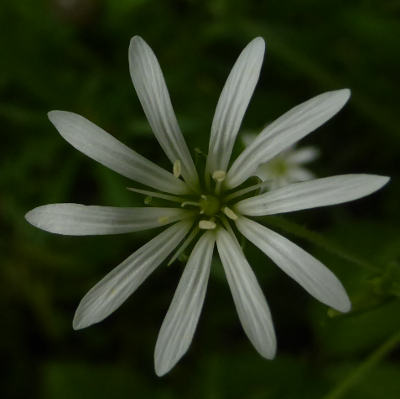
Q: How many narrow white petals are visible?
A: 10